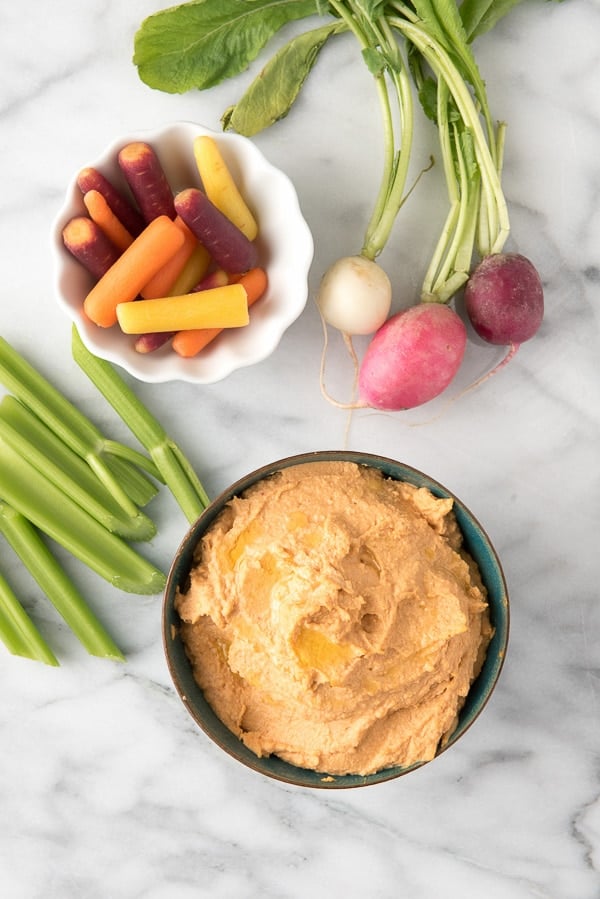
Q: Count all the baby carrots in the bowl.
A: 12